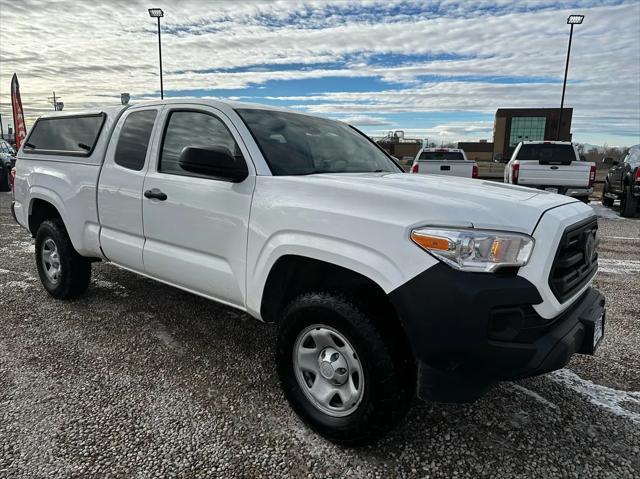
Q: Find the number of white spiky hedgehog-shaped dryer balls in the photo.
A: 0